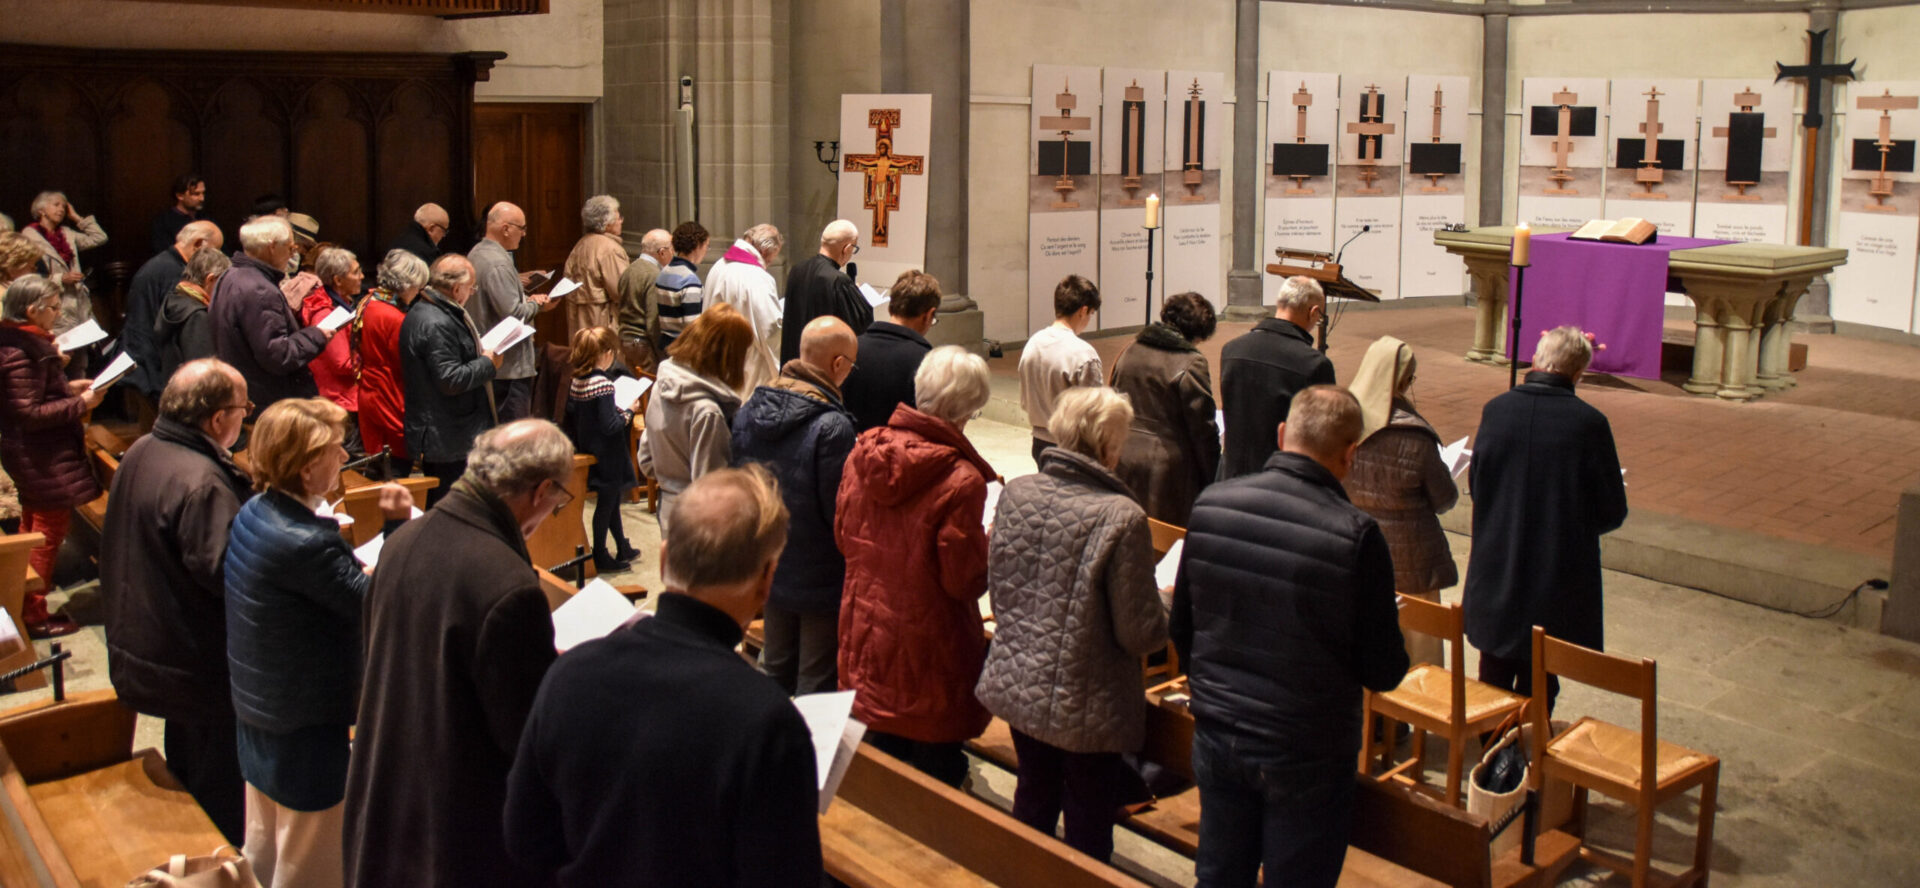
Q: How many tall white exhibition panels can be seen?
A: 10